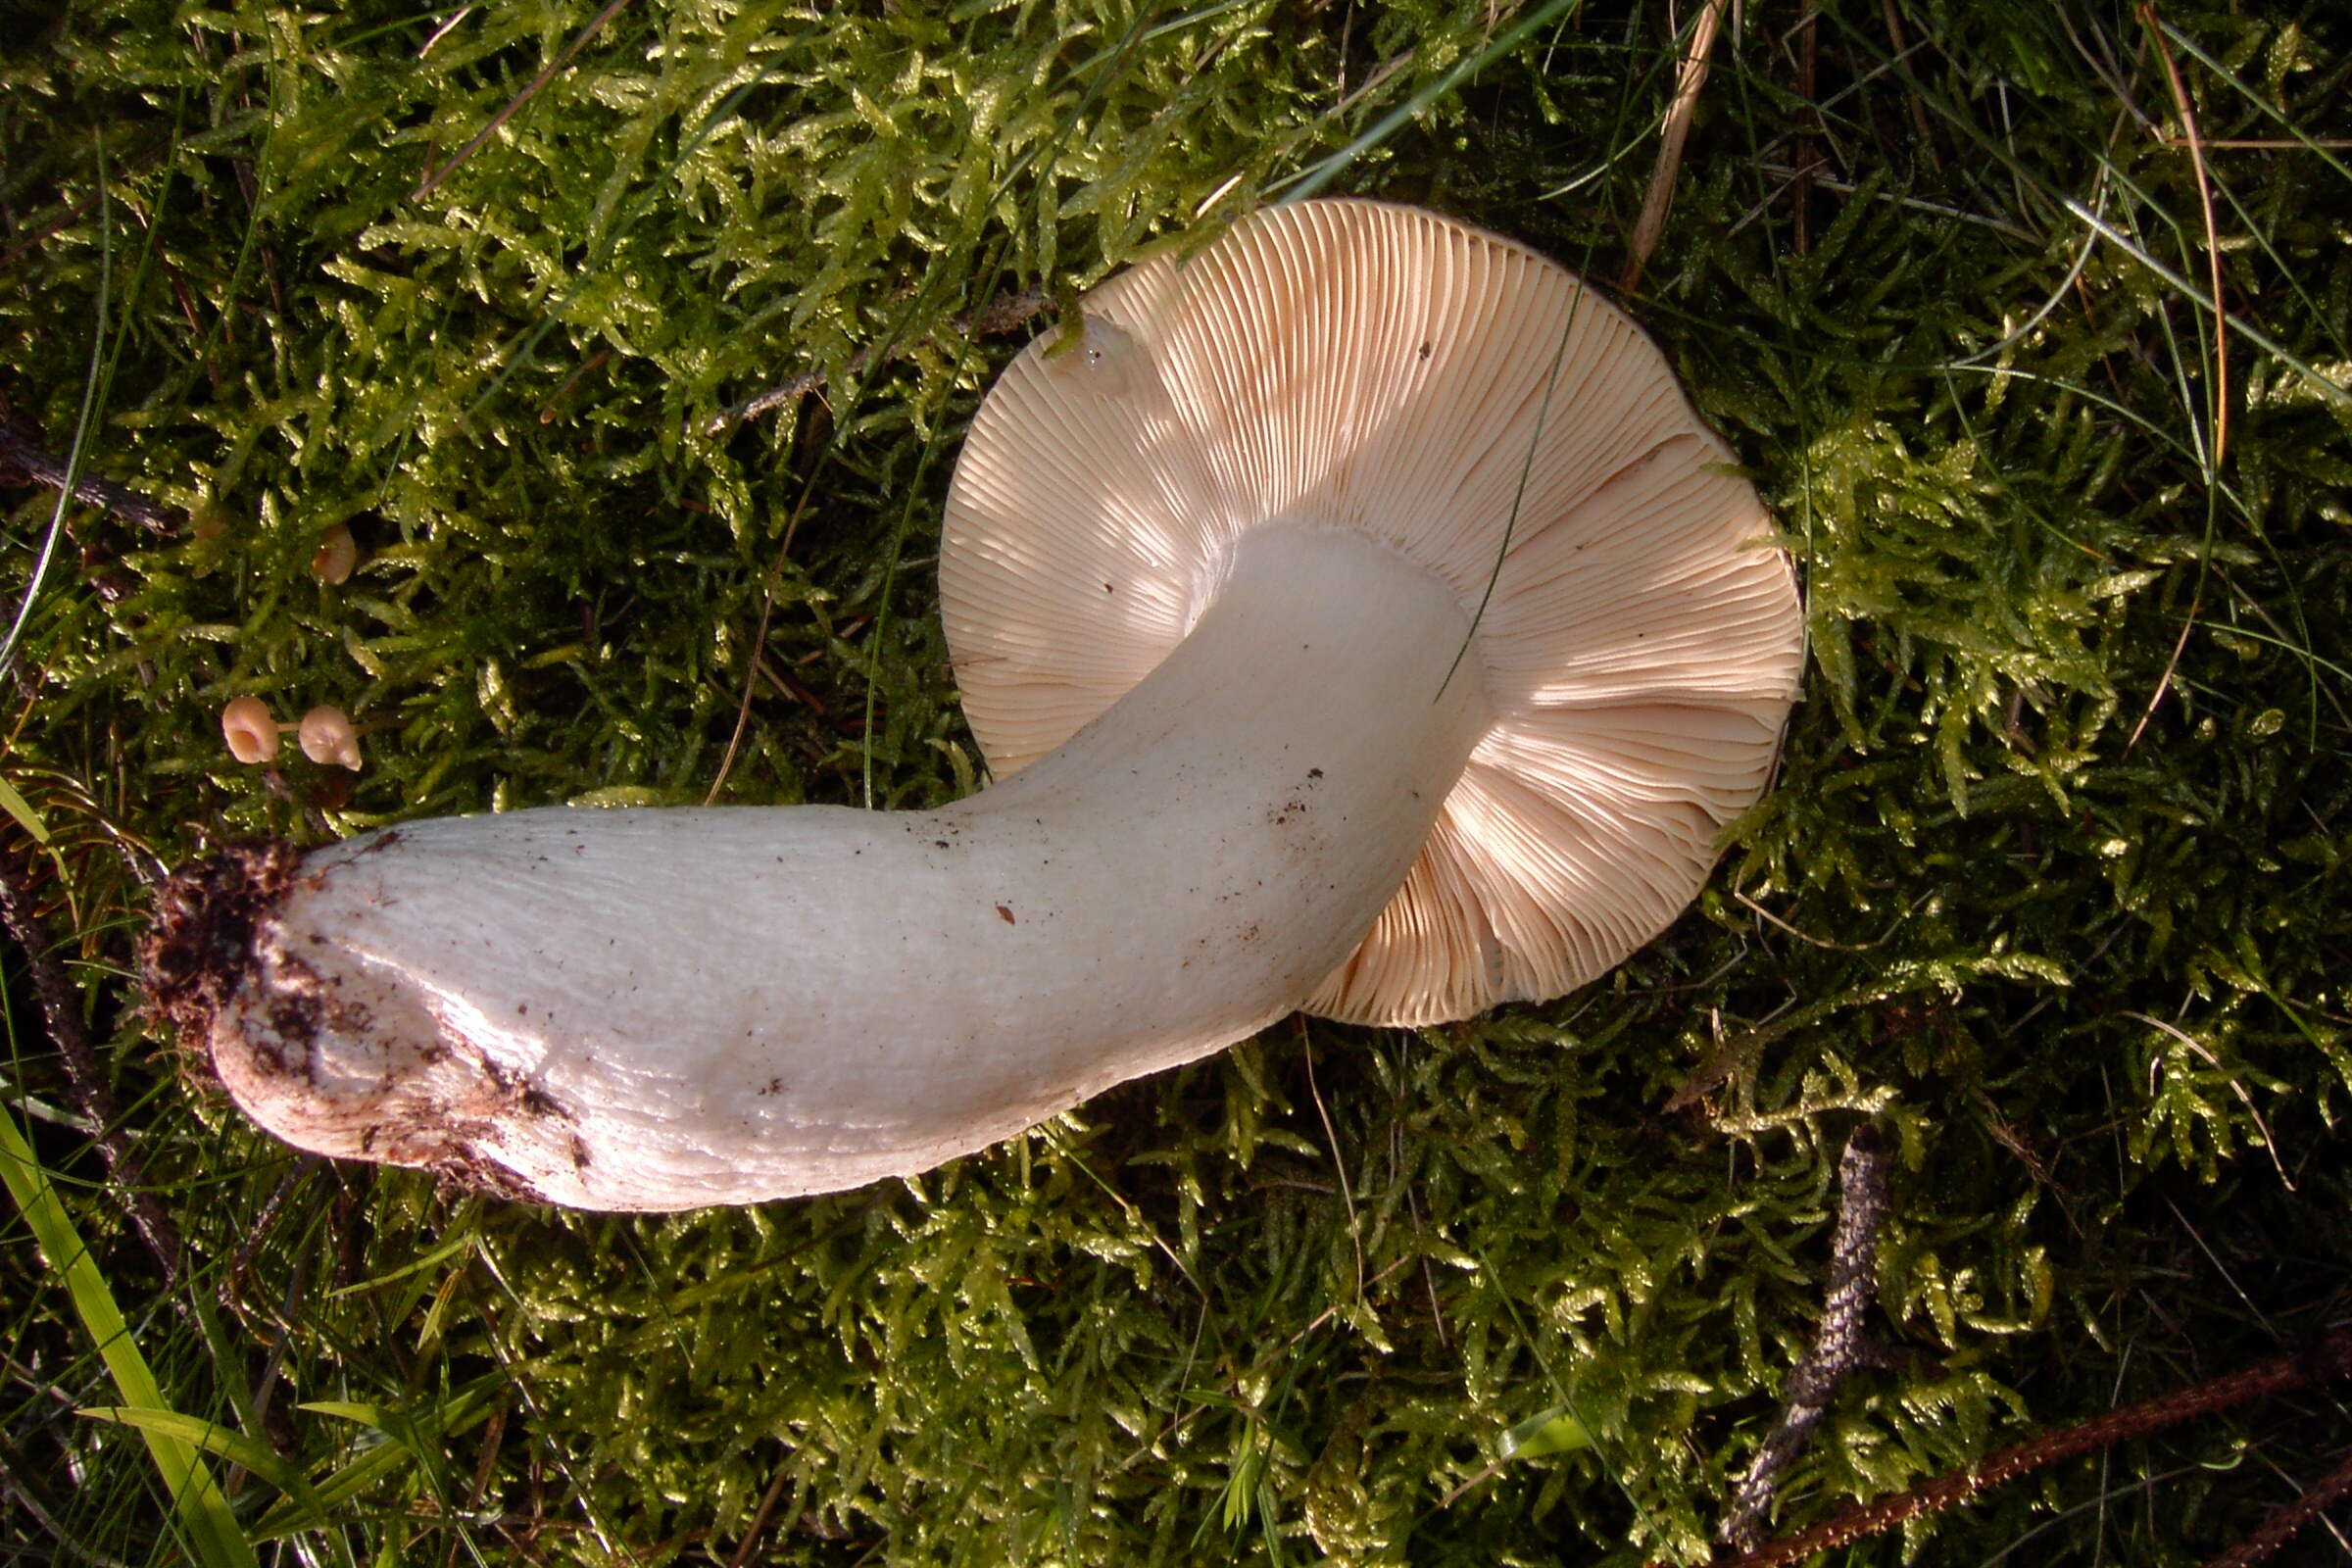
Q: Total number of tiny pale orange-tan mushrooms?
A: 3